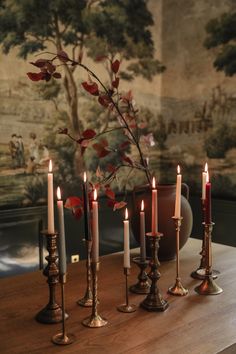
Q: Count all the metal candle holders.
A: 10